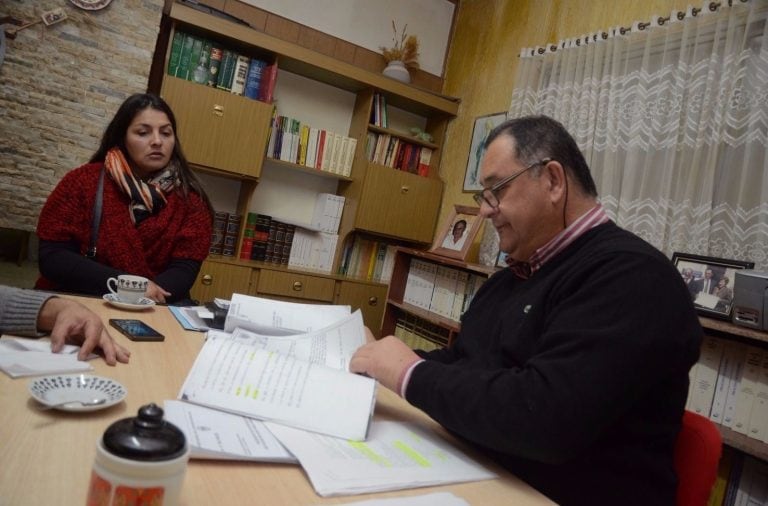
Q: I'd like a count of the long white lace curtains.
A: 1